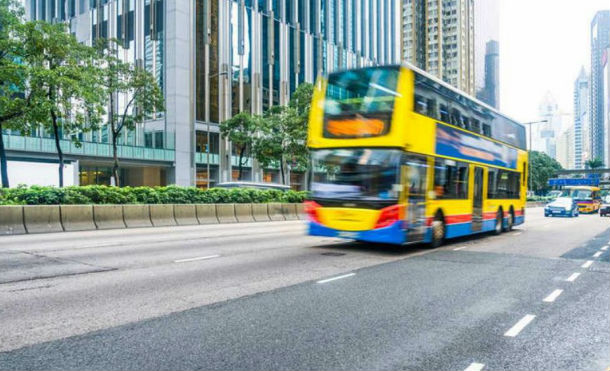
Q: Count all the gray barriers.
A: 14